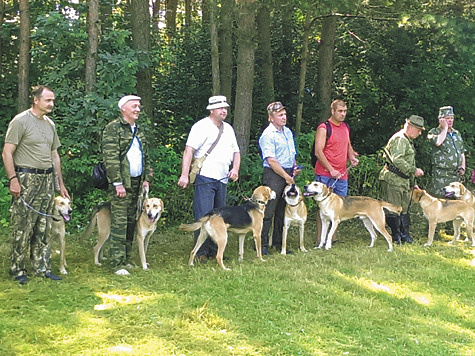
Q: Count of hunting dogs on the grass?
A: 7